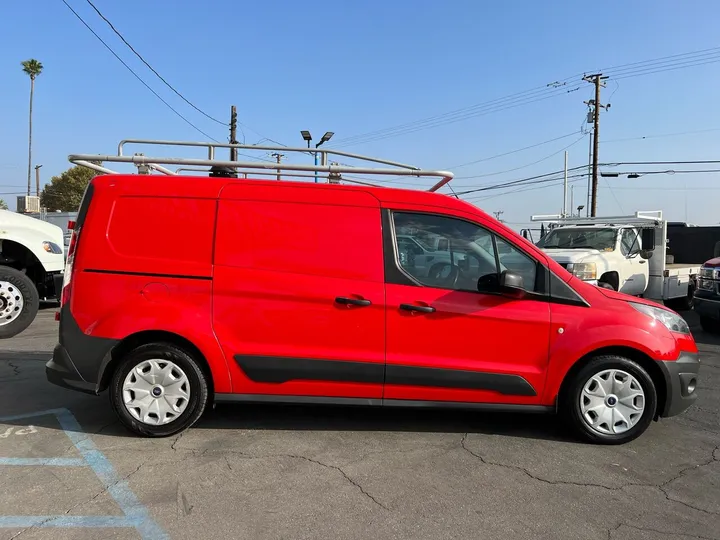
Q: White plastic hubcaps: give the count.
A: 2